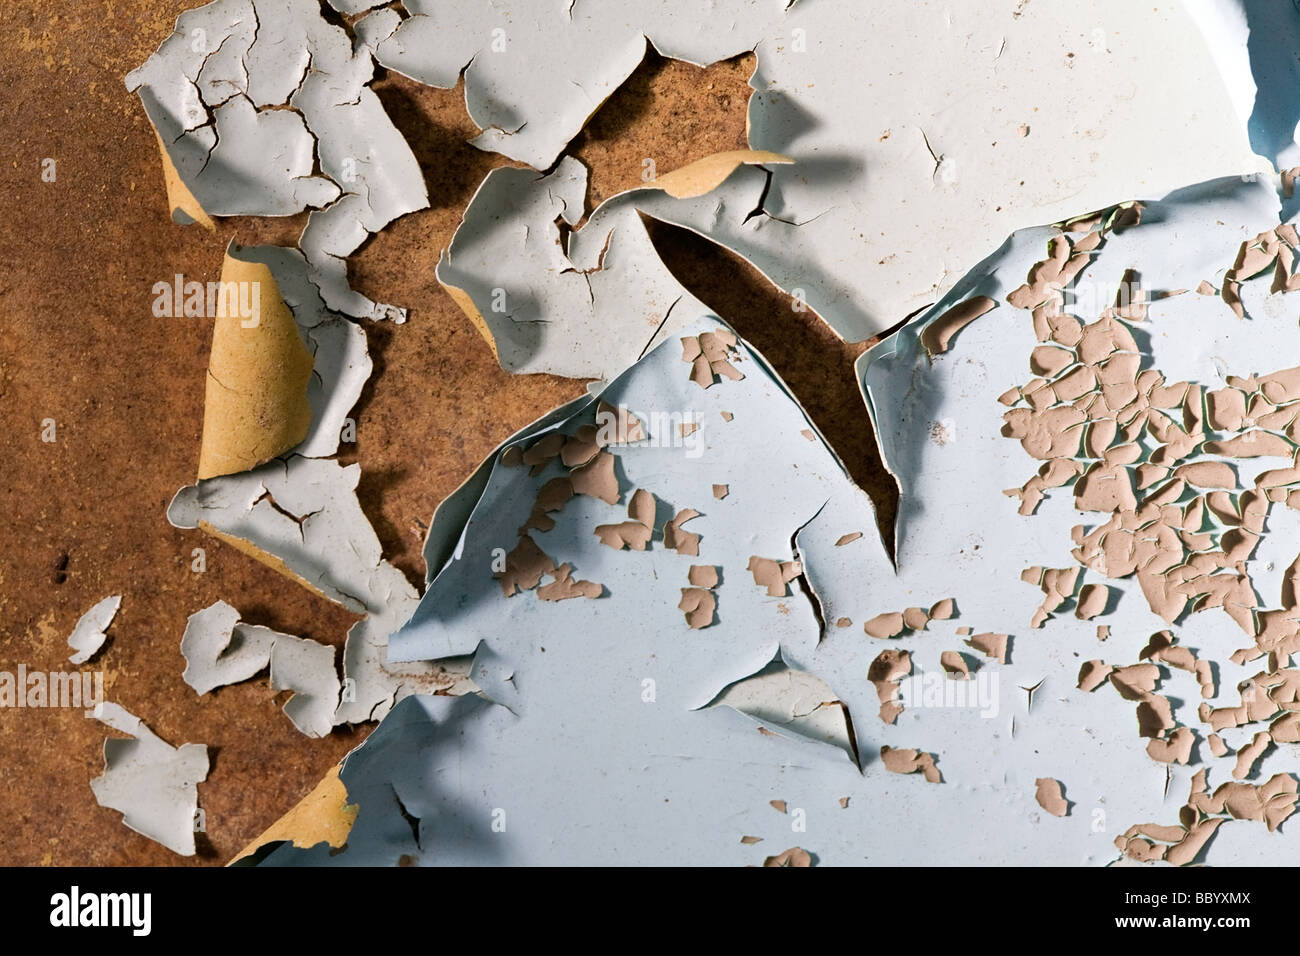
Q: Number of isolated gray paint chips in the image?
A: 2